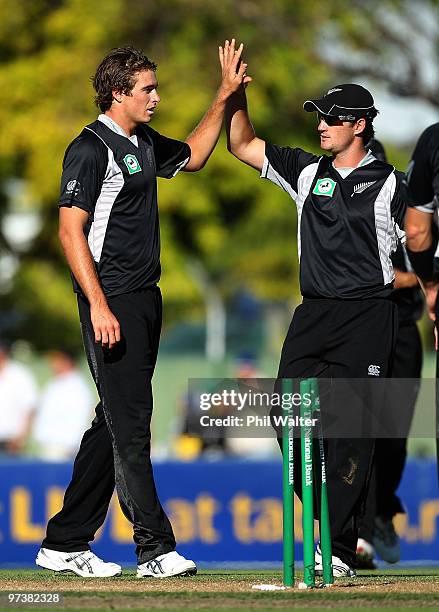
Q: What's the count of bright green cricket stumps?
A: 3